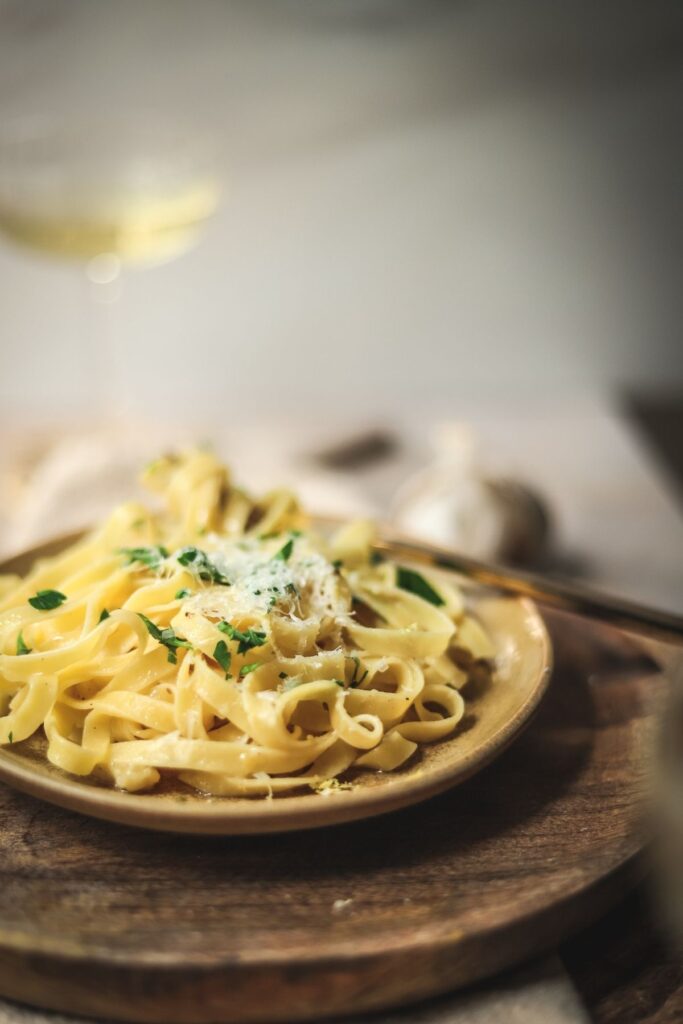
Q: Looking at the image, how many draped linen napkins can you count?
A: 1